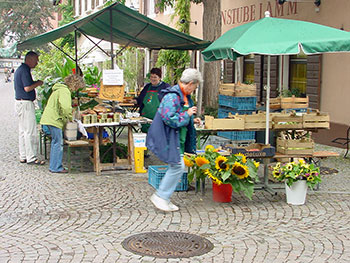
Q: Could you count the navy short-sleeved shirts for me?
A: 1